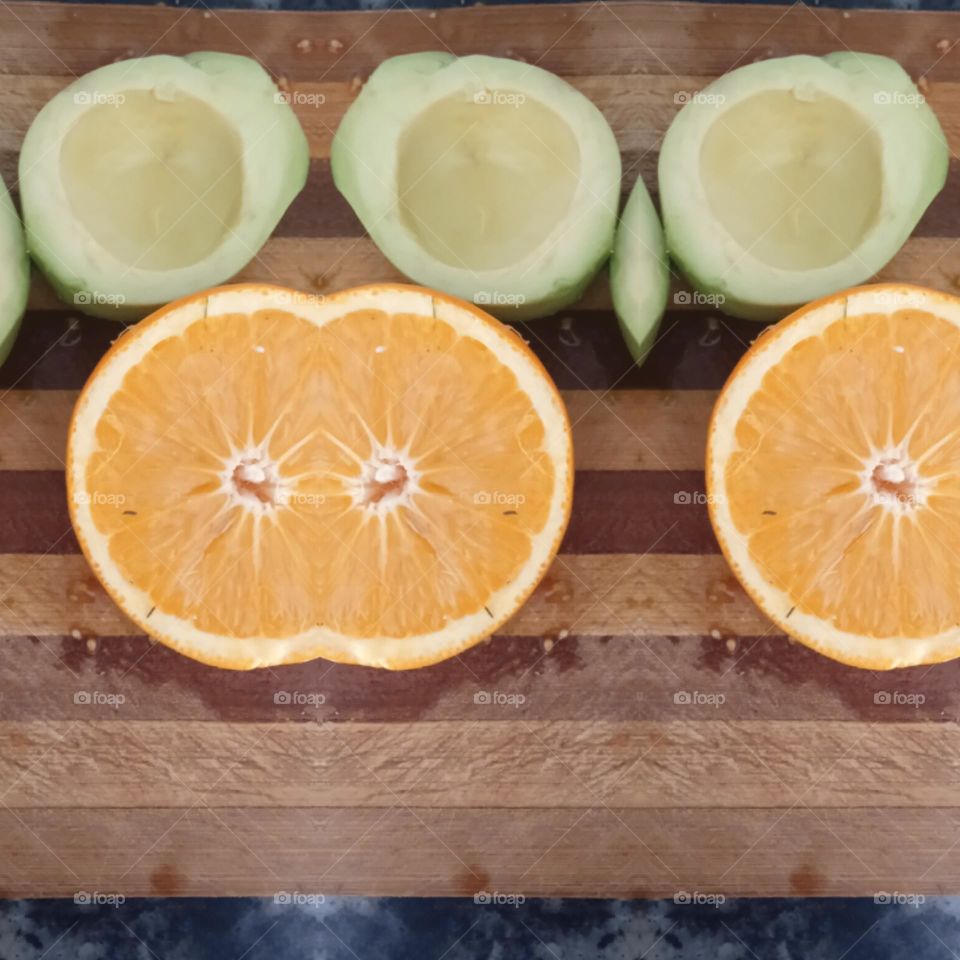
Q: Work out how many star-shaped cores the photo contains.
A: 3